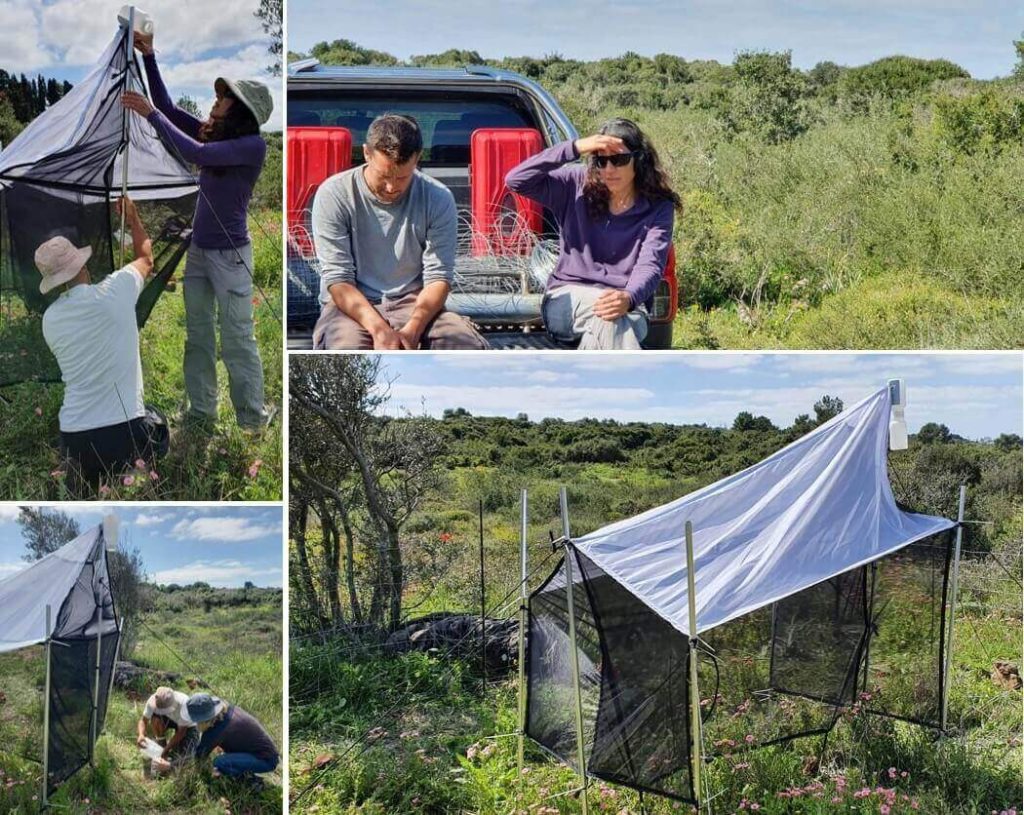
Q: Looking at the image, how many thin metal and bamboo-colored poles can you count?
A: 8